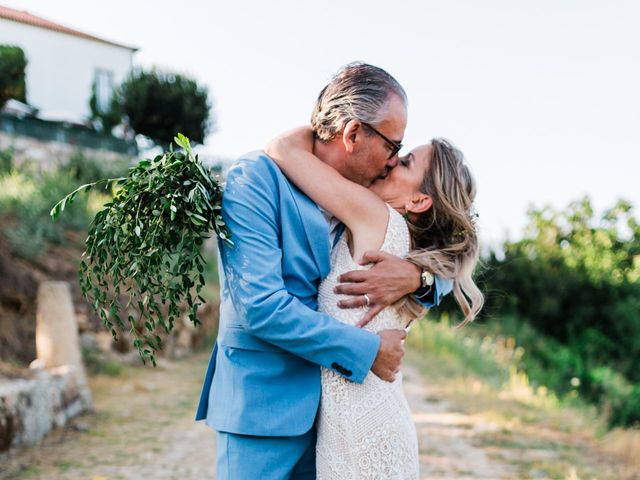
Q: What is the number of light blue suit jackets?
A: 1